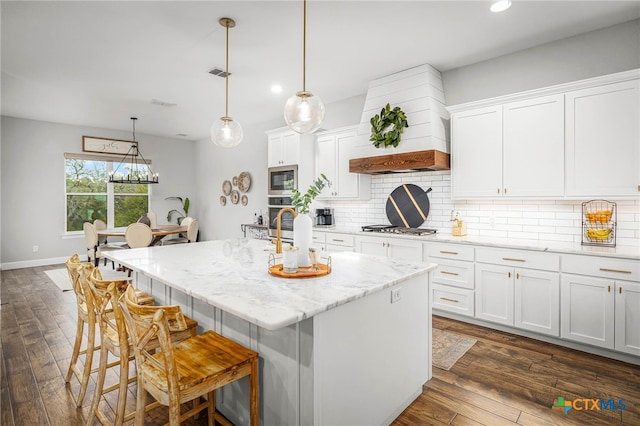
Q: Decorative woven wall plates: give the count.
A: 6